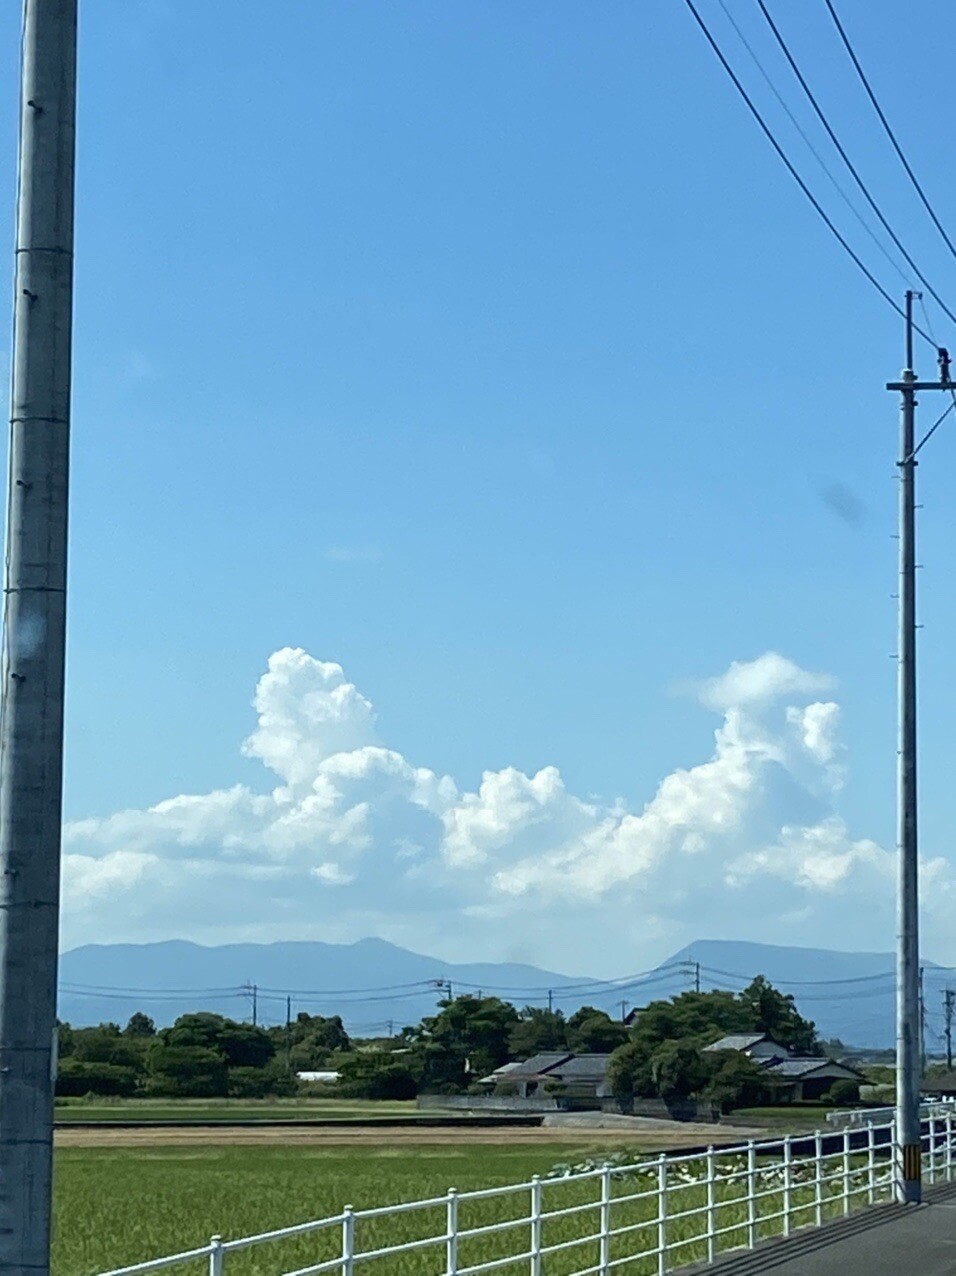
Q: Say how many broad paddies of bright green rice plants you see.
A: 1